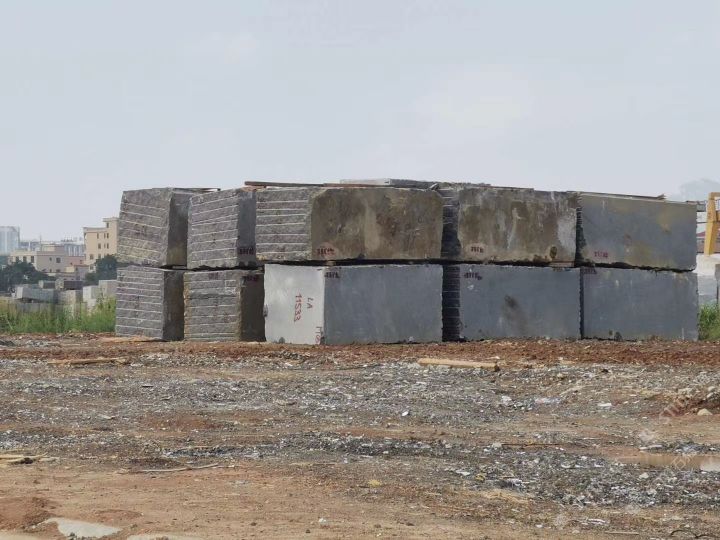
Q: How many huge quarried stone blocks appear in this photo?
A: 10